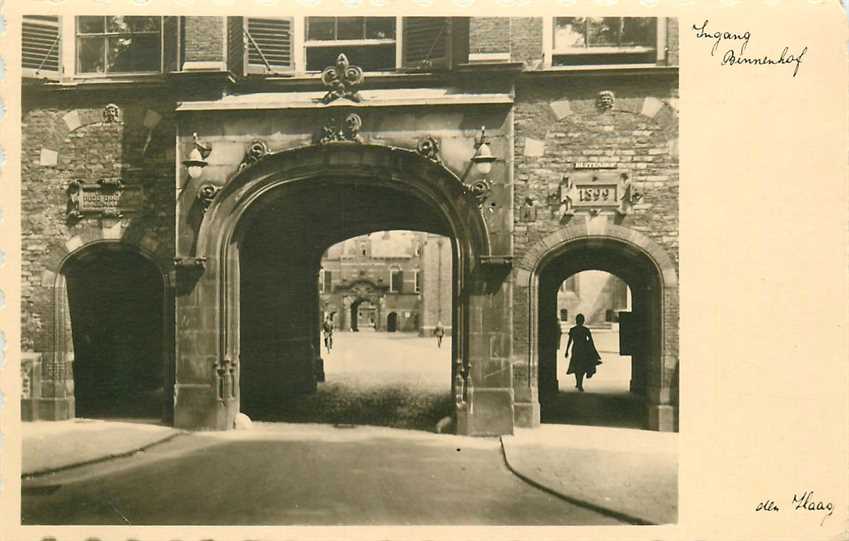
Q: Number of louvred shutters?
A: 3